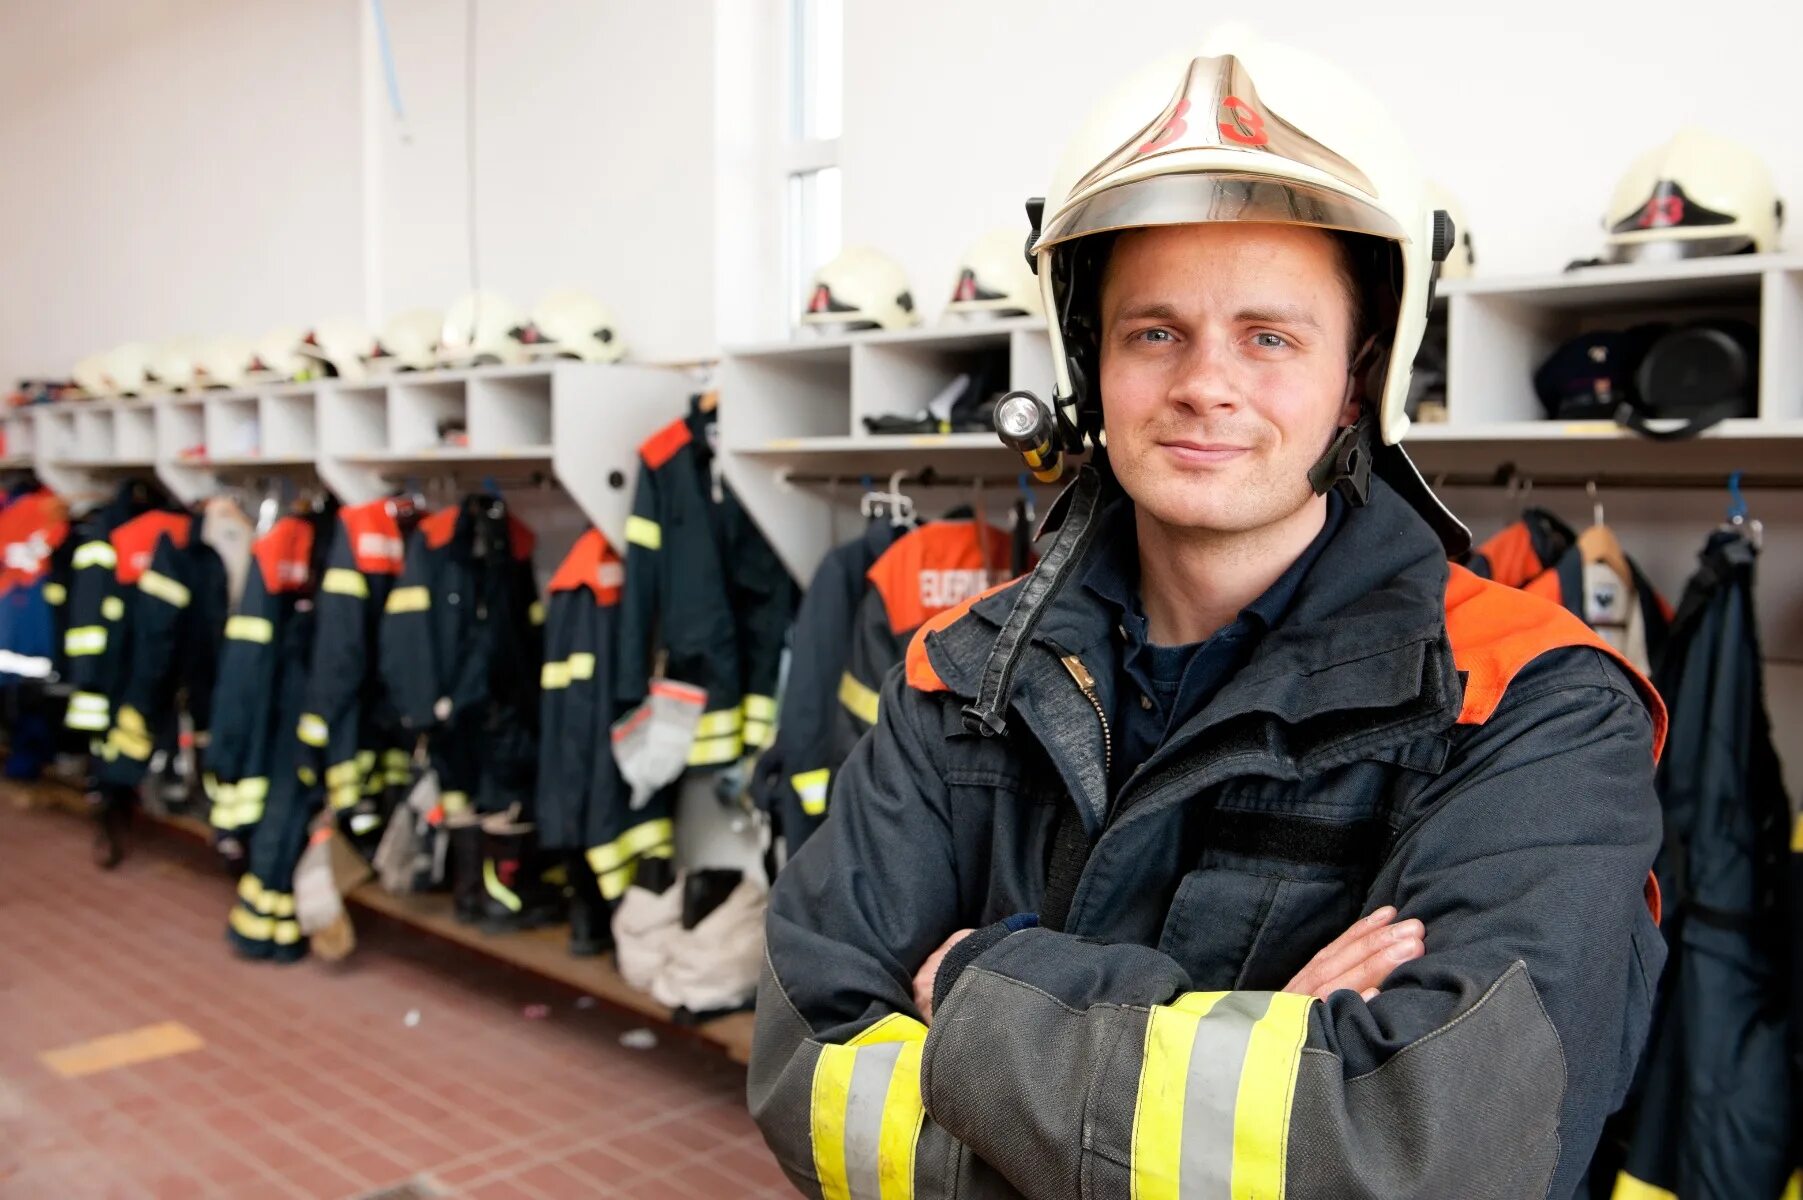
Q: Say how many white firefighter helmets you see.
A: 14